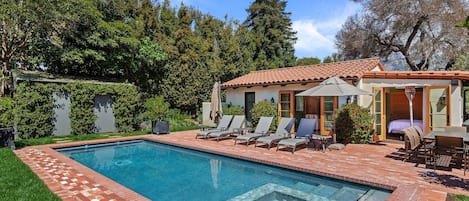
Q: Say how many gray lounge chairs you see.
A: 5